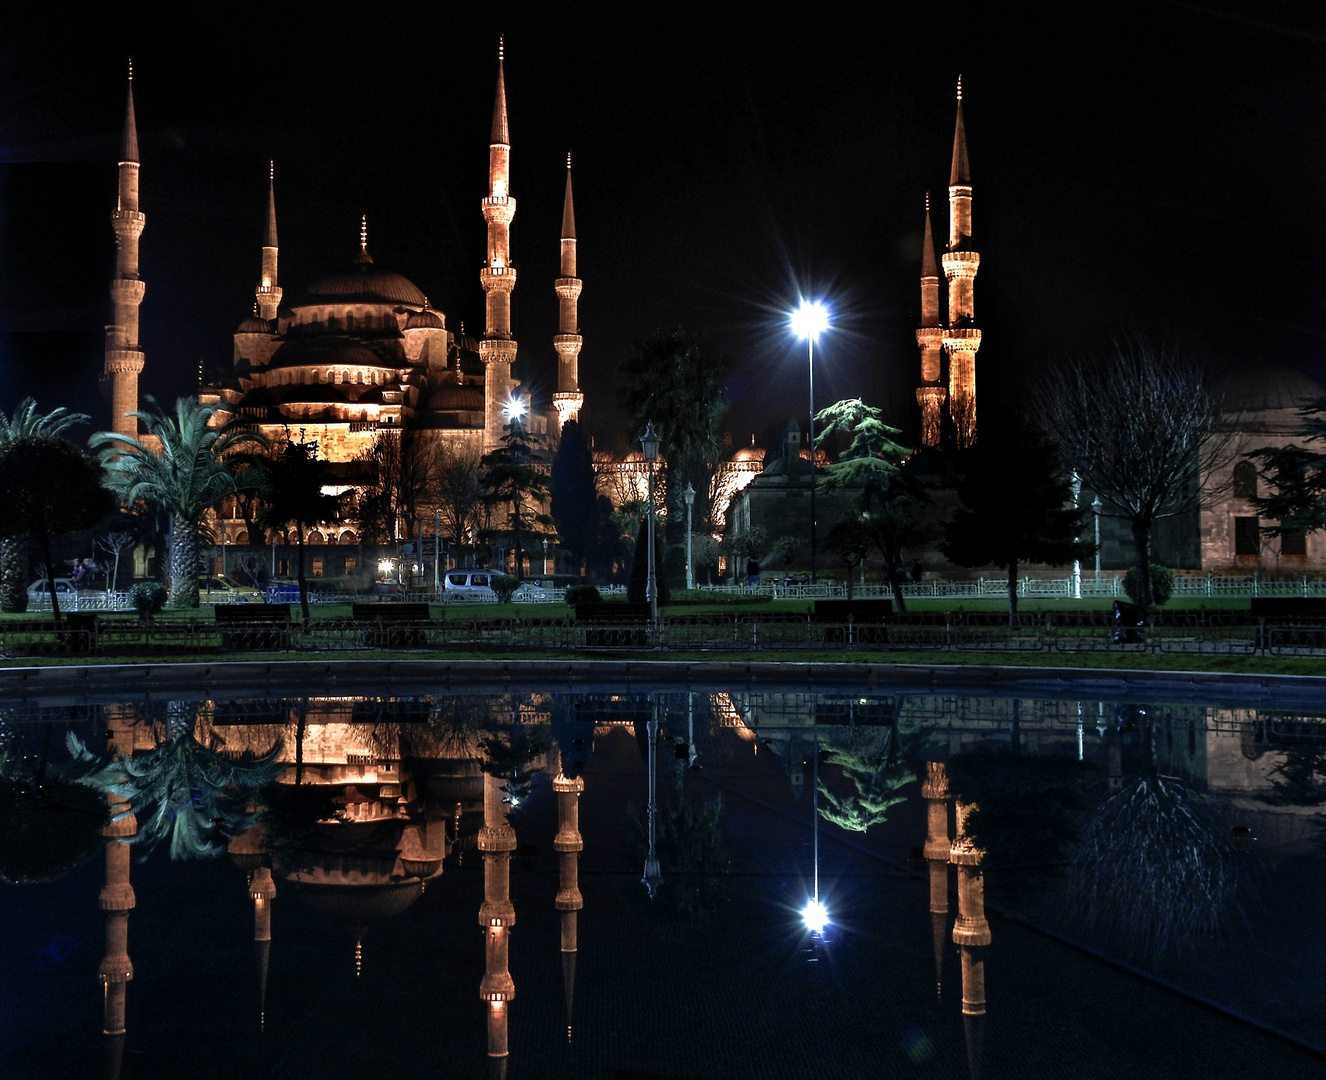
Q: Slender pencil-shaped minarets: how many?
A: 6